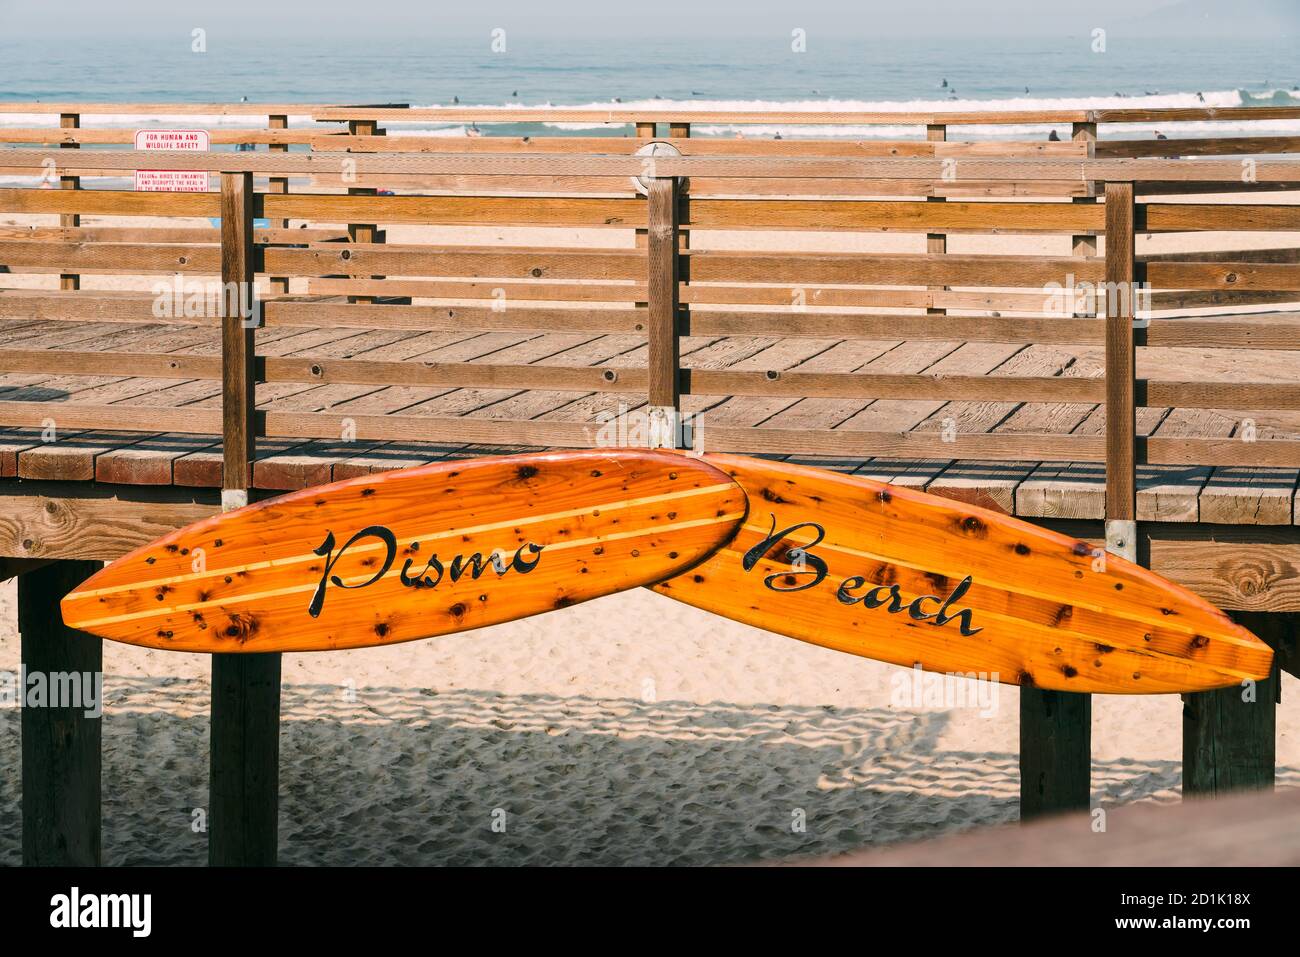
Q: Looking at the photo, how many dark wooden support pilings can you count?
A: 4